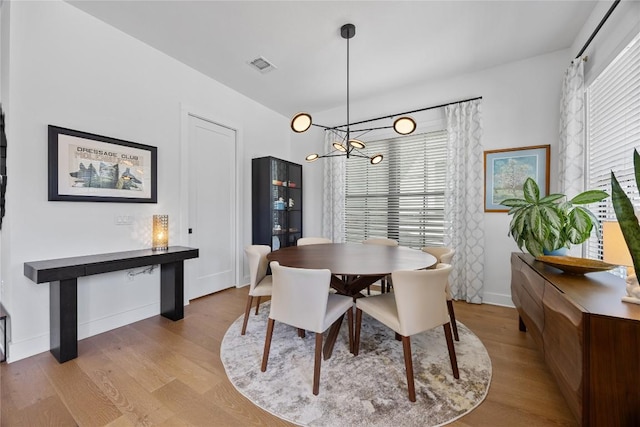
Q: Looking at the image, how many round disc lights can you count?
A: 6